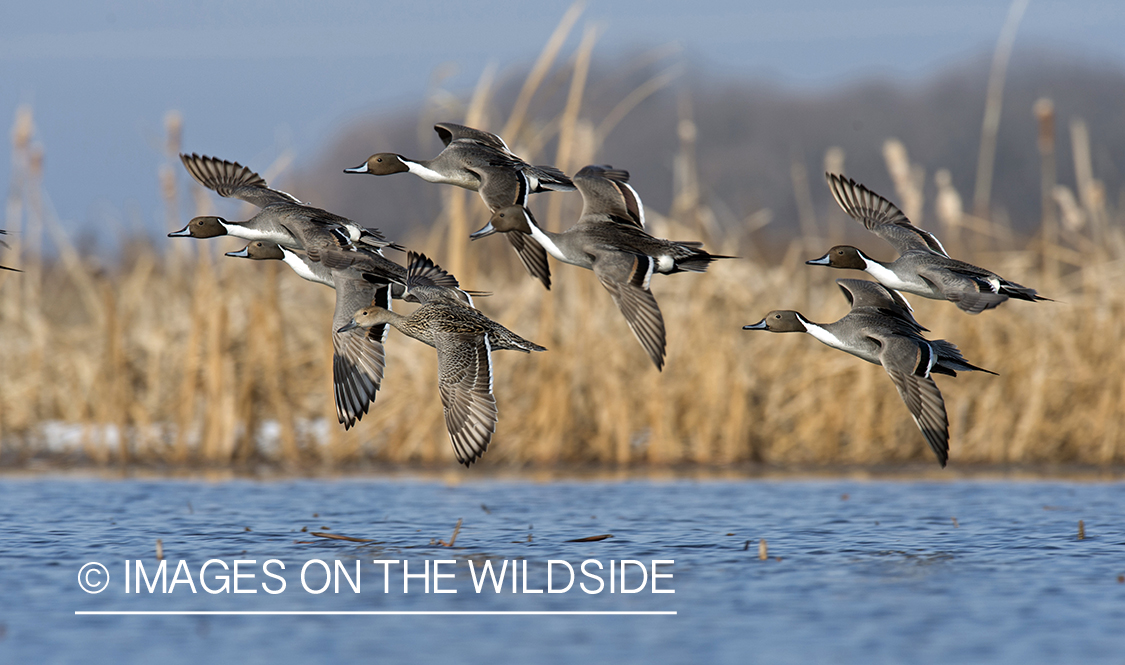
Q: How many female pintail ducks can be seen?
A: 1